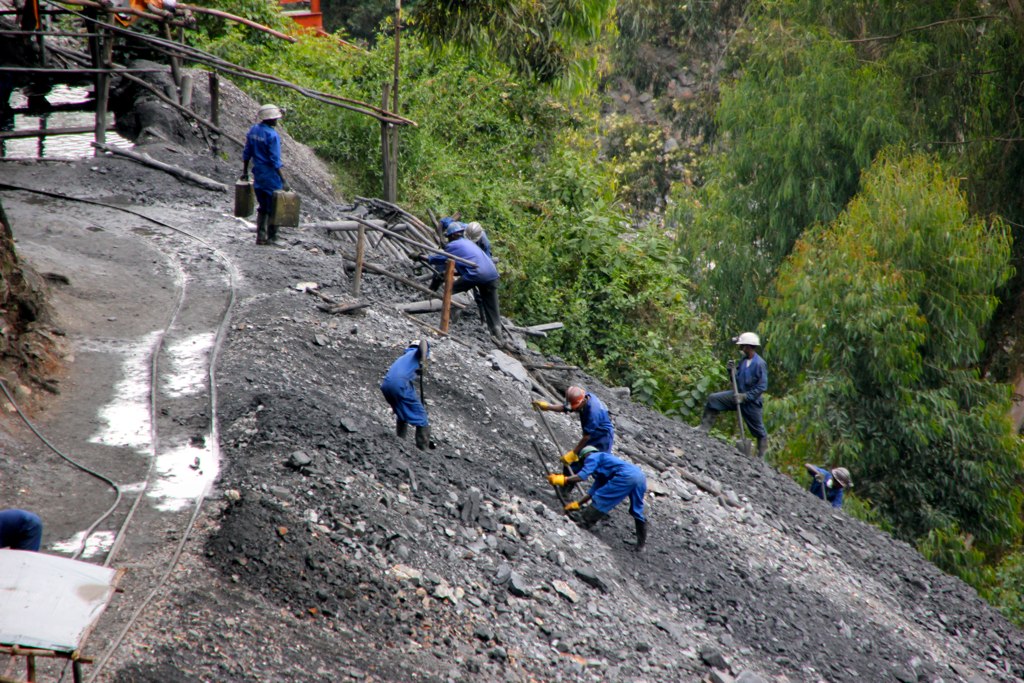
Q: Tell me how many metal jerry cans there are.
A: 2